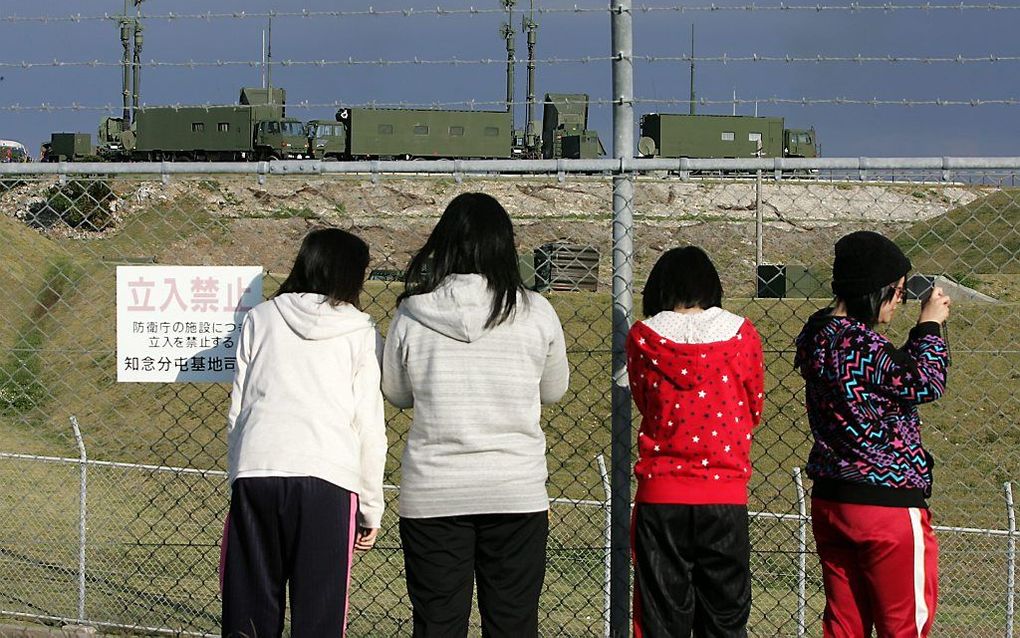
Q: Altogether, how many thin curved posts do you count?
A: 4